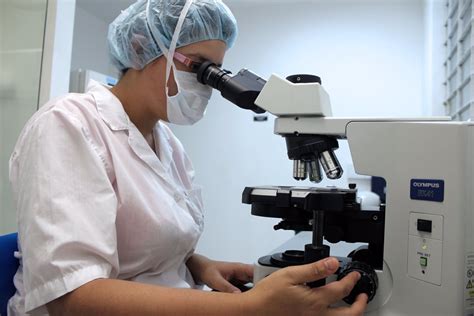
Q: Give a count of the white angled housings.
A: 1